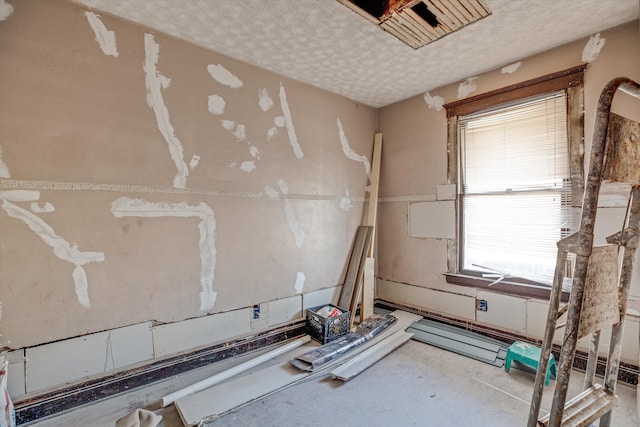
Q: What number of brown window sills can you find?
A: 1